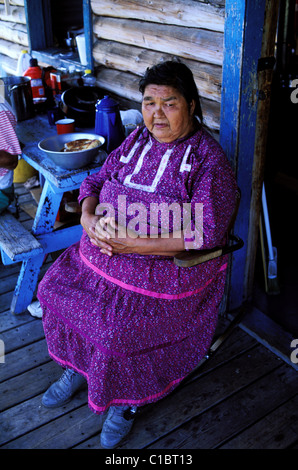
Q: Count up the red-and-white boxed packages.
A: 1